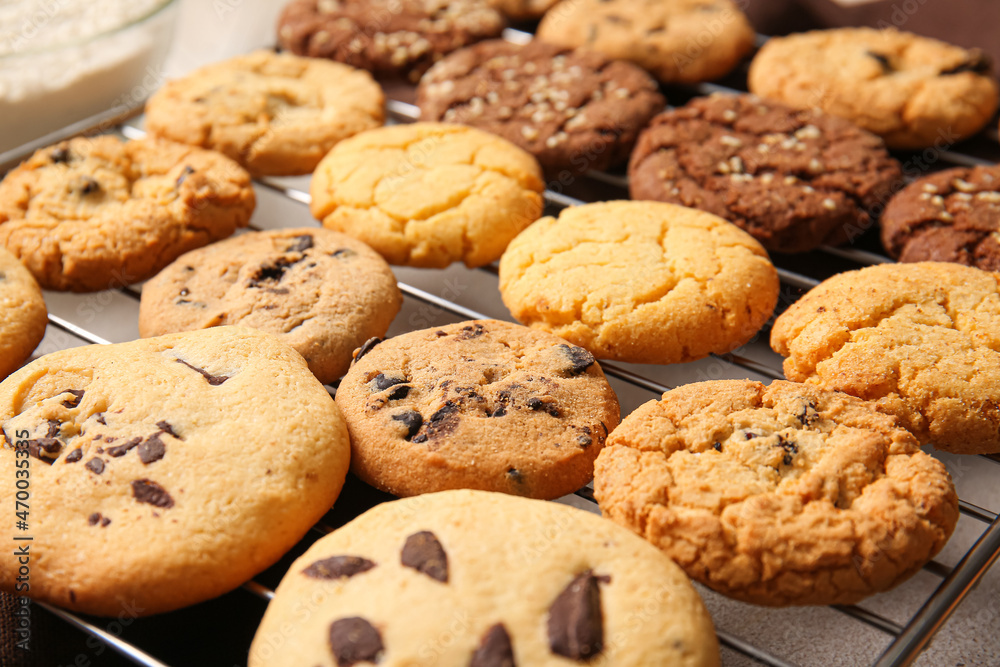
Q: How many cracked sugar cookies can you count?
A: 3